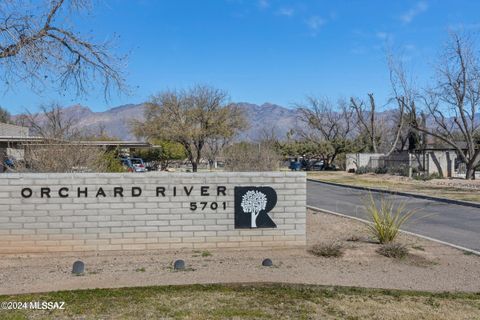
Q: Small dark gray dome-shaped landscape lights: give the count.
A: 3